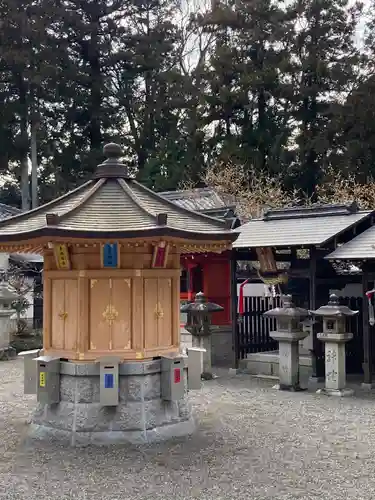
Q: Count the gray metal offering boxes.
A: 5